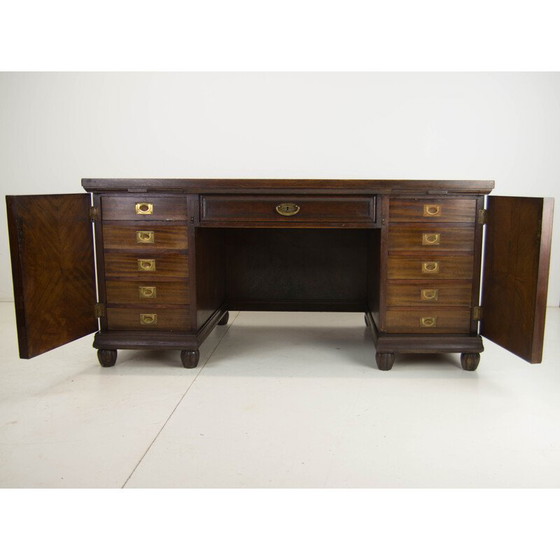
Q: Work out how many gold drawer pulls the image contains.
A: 11